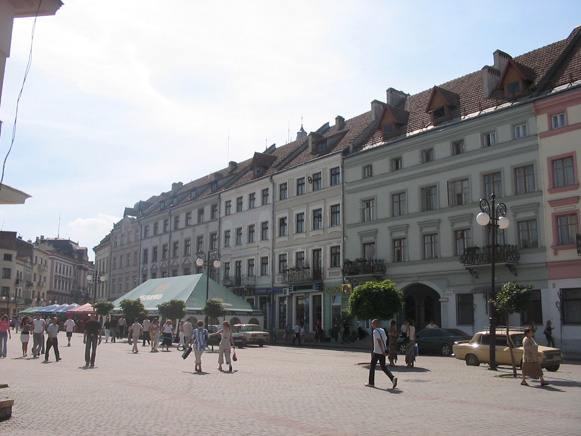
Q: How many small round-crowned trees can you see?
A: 6